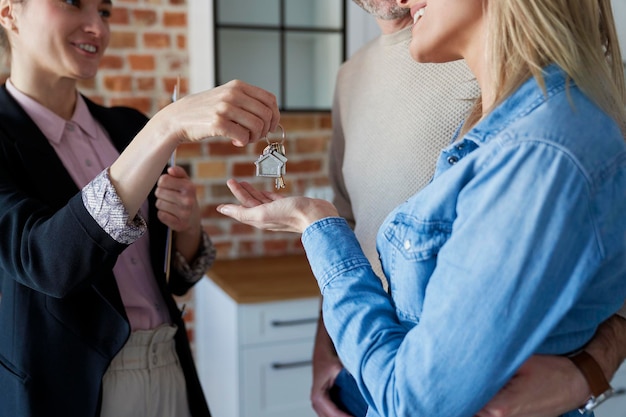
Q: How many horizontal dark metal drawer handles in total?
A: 2